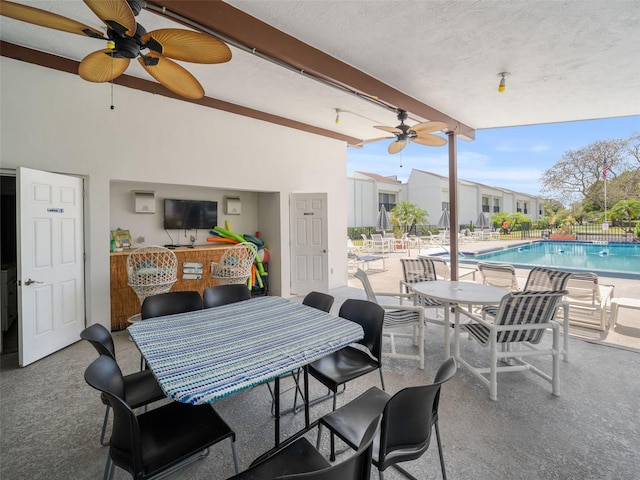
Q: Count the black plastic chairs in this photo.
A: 8